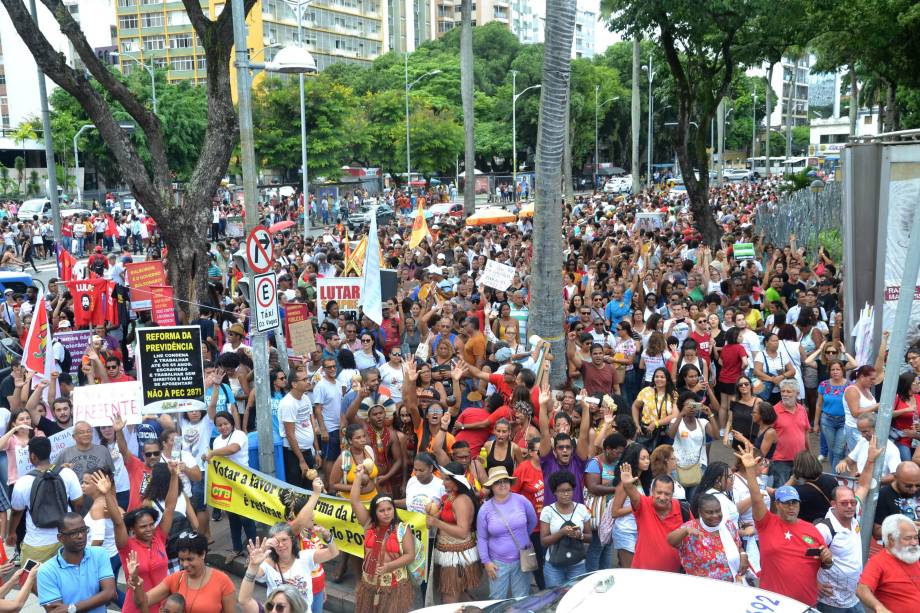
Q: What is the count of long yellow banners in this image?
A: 1